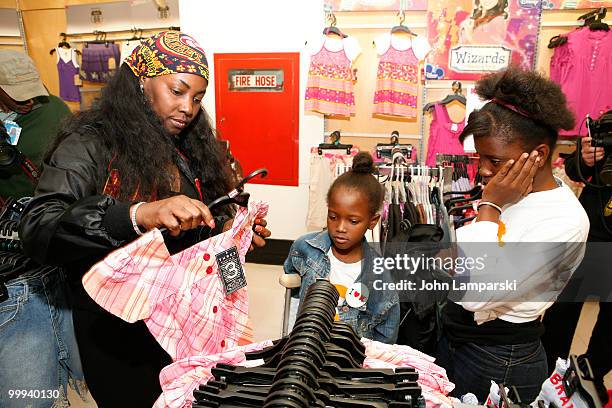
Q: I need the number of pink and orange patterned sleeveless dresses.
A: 2